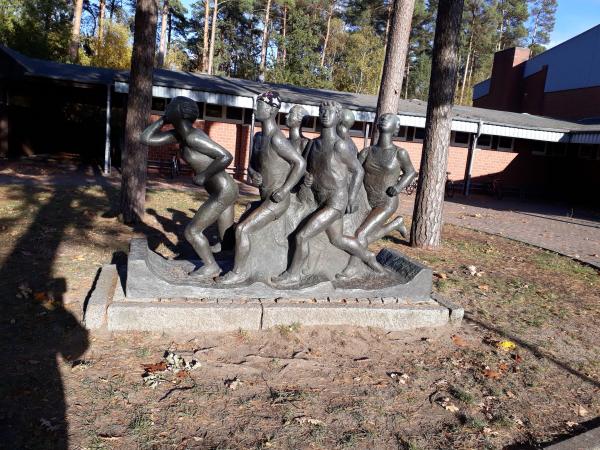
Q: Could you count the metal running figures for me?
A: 6